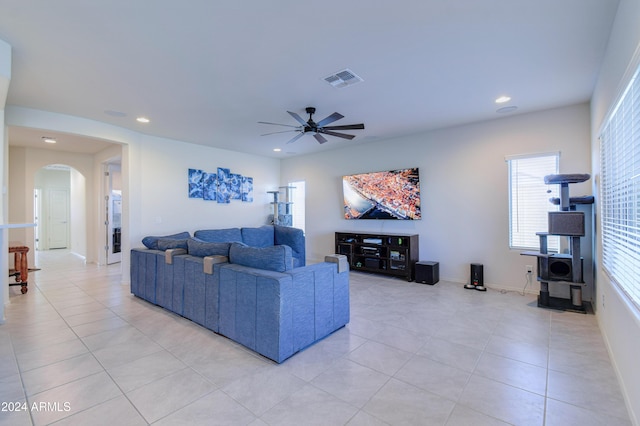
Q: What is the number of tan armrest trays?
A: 3